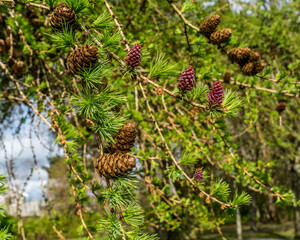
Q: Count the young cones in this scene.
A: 4